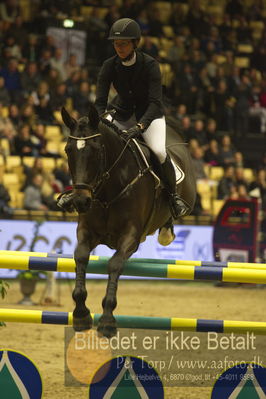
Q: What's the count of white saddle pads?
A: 1